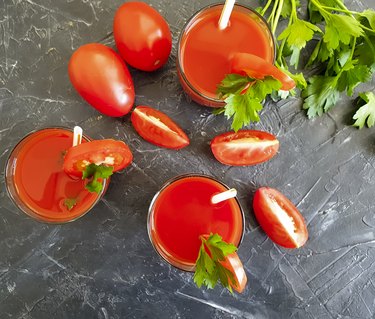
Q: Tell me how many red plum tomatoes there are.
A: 2